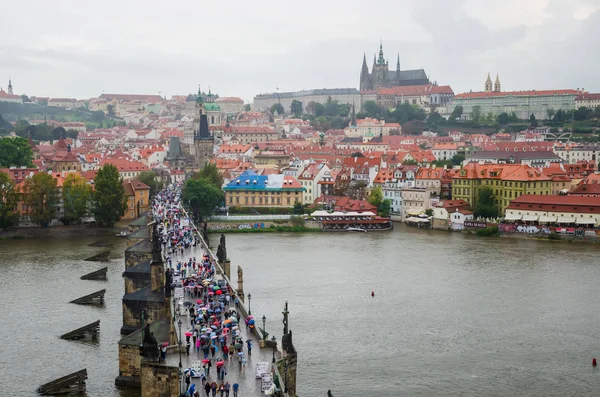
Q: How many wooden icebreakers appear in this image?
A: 6